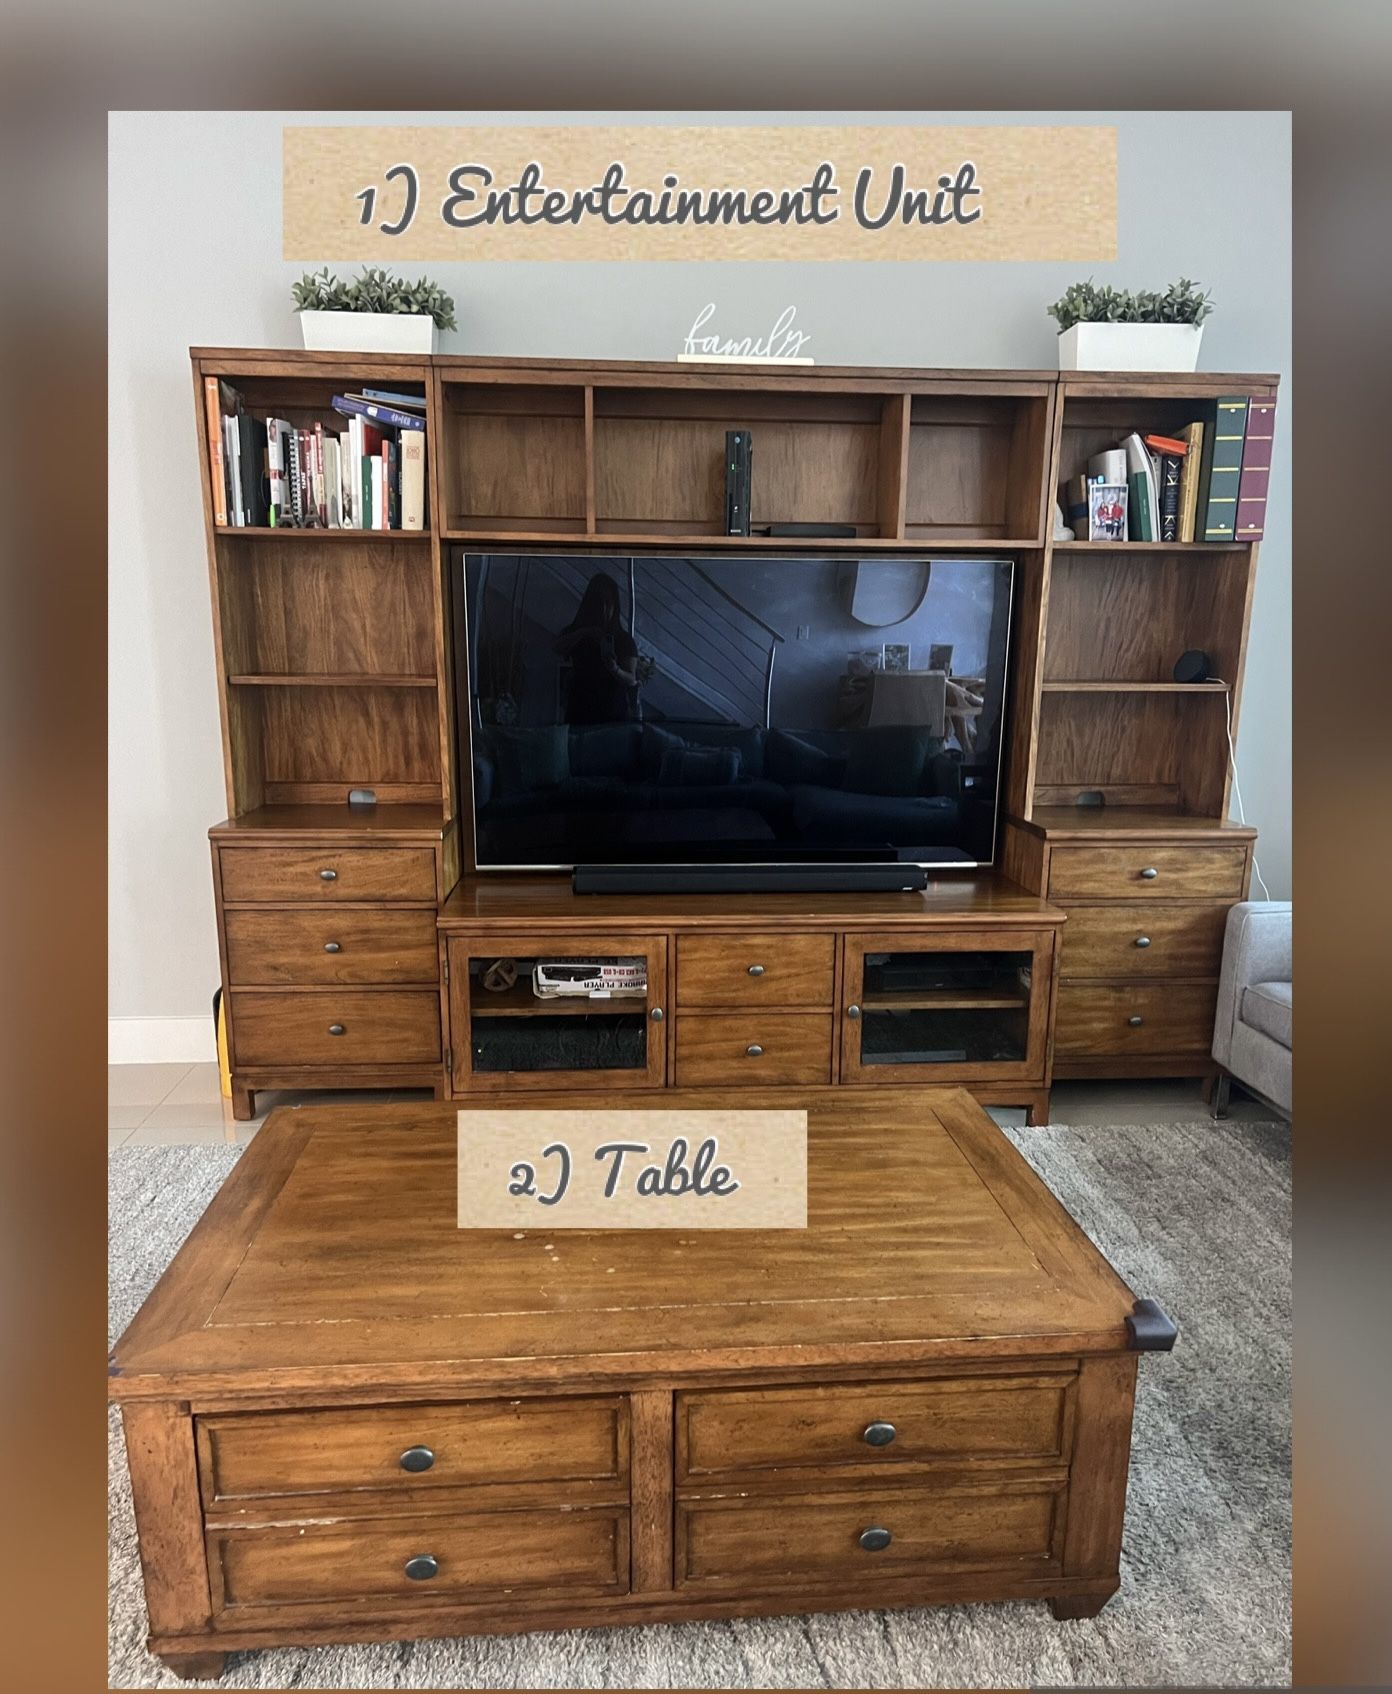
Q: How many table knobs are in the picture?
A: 4